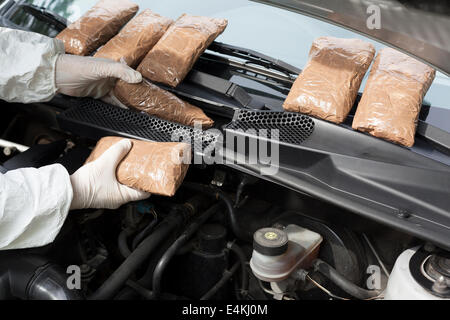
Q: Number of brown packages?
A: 7